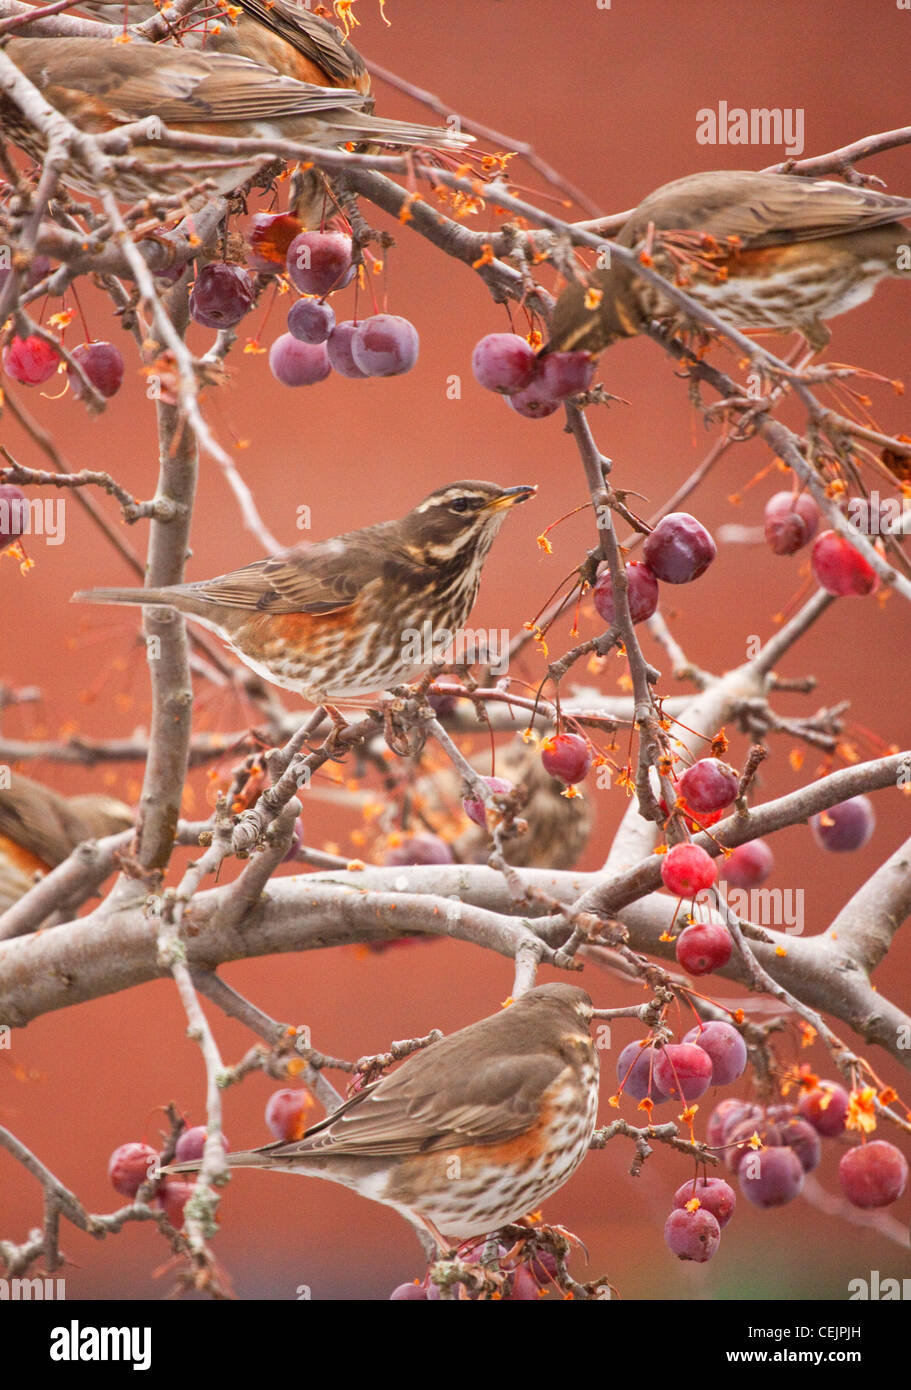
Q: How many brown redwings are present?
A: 7